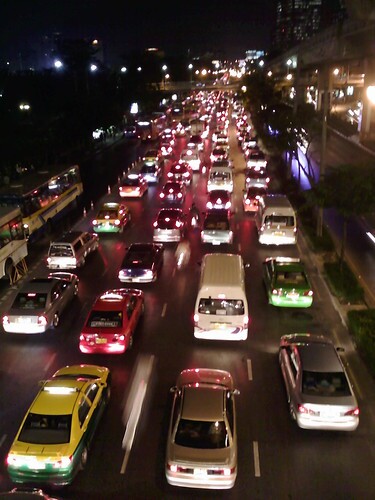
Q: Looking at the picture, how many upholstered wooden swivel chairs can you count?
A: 0